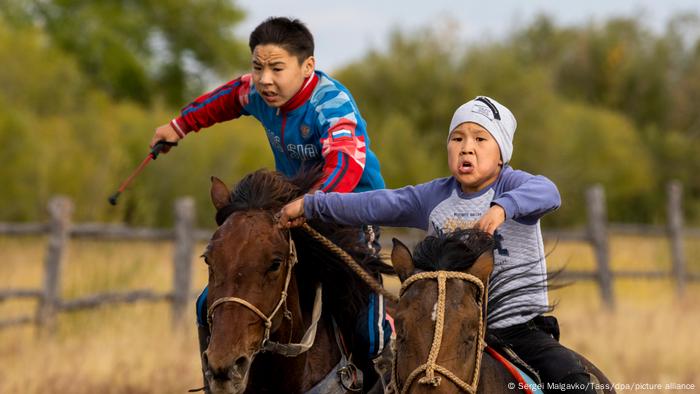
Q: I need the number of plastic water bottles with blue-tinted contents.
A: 0